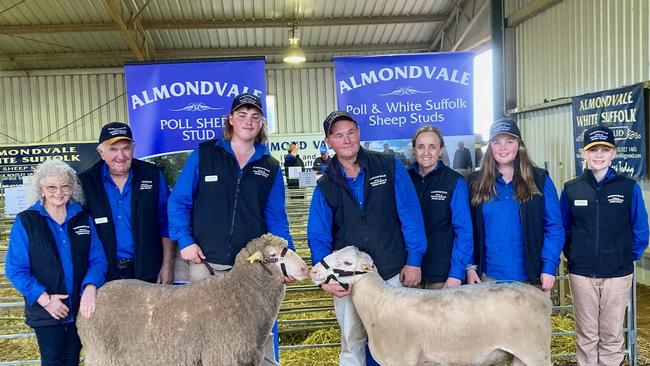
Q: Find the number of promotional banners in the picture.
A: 5